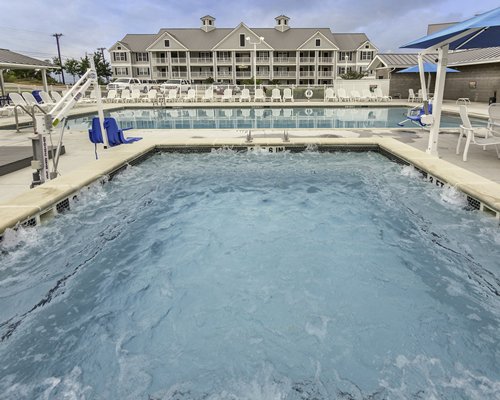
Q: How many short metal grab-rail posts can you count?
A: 2